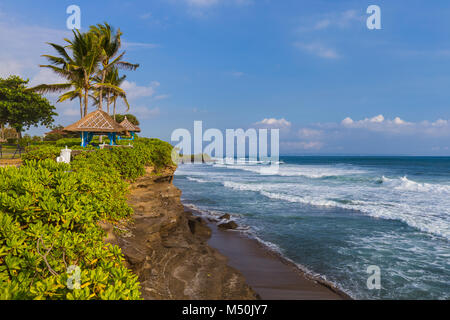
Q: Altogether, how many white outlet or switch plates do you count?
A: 0